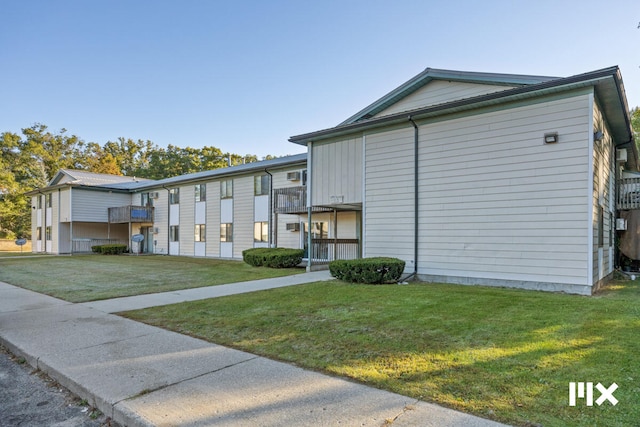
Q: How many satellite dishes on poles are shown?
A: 2